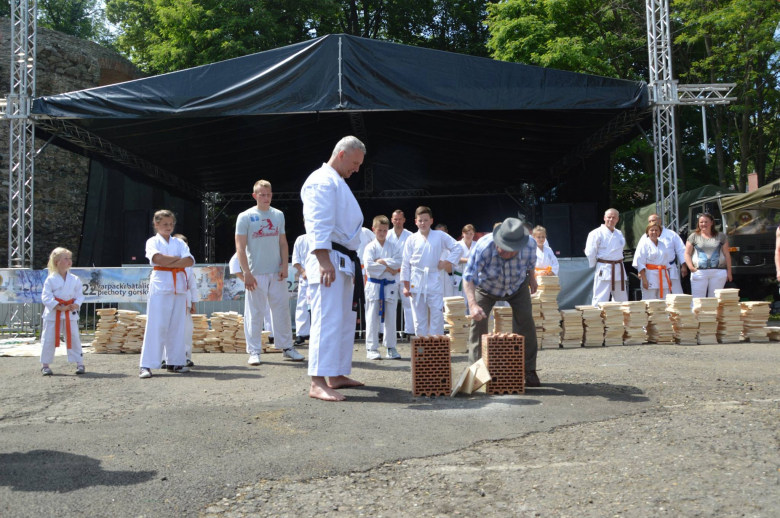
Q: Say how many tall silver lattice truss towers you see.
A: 2